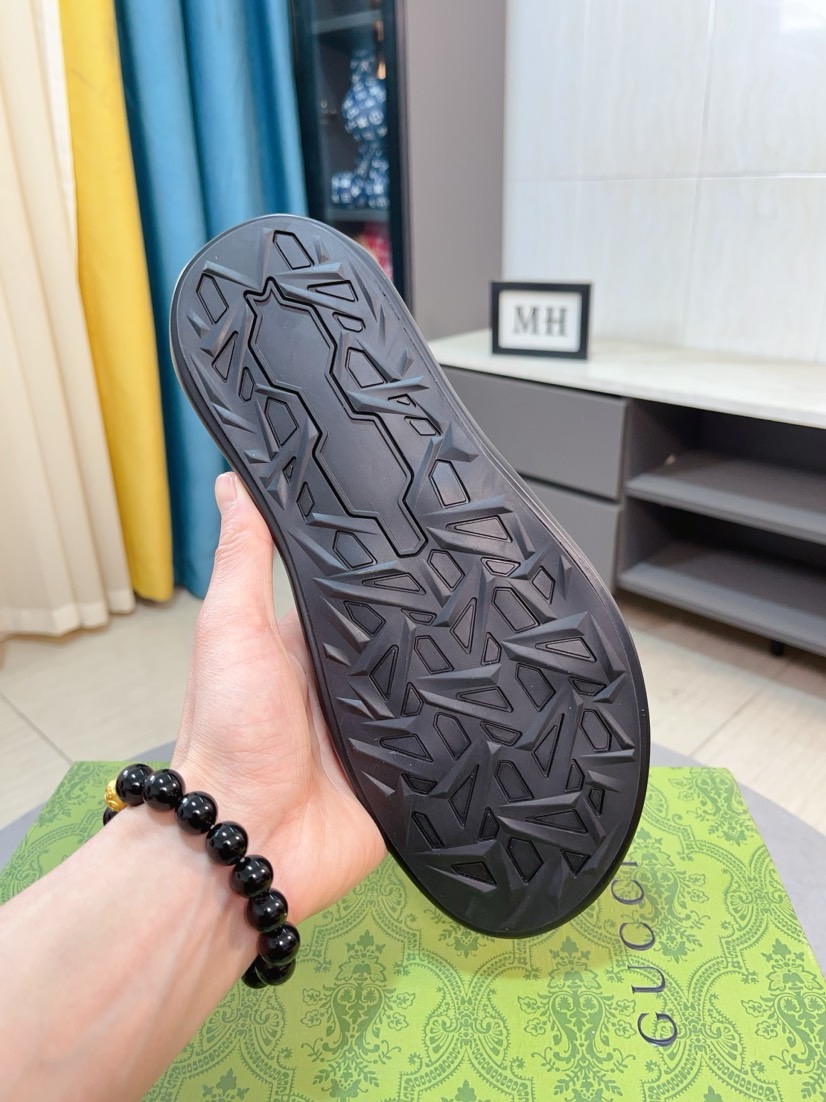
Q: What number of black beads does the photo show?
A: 10